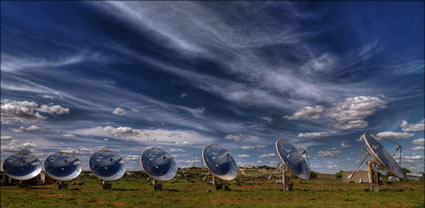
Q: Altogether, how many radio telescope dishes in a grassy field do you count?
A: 7